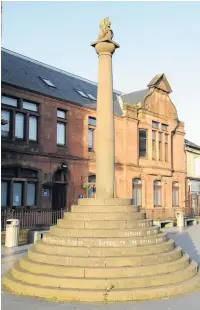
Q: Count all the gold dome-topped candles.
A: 0